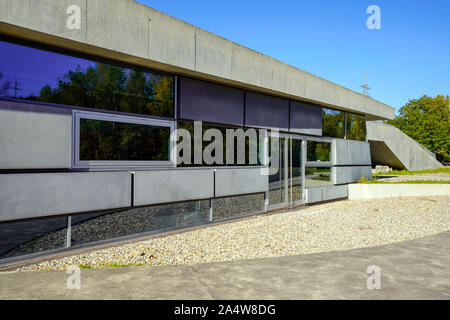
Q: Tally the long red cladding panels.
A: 0